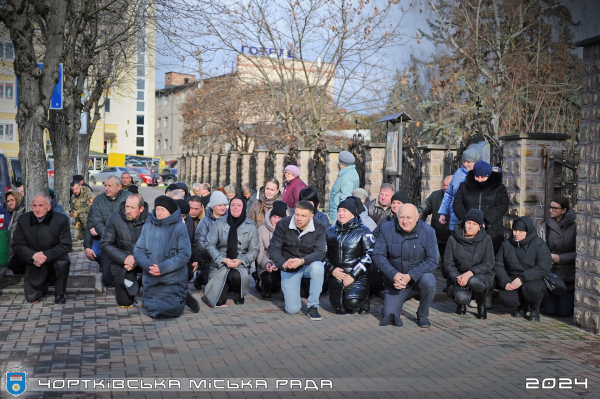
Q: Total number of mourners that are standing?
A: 4